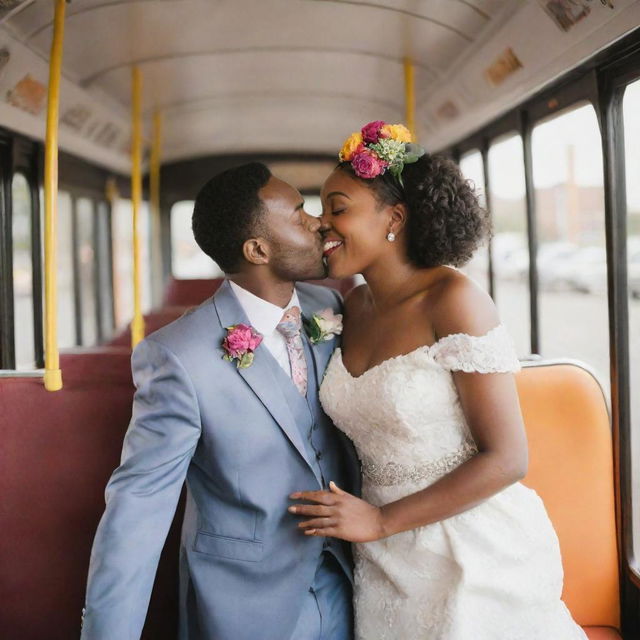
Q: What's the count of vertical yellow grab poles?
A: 4